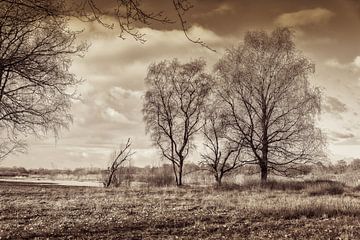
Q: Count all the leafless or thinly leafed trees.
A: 5